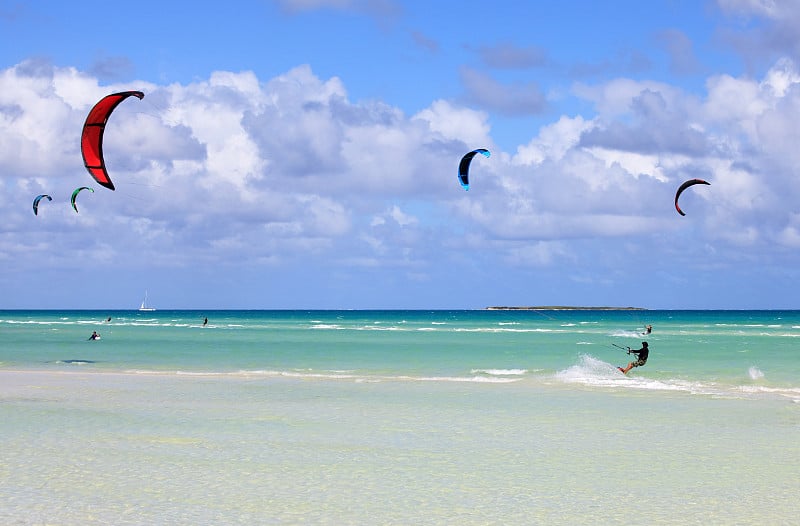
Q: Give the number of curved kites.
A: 5